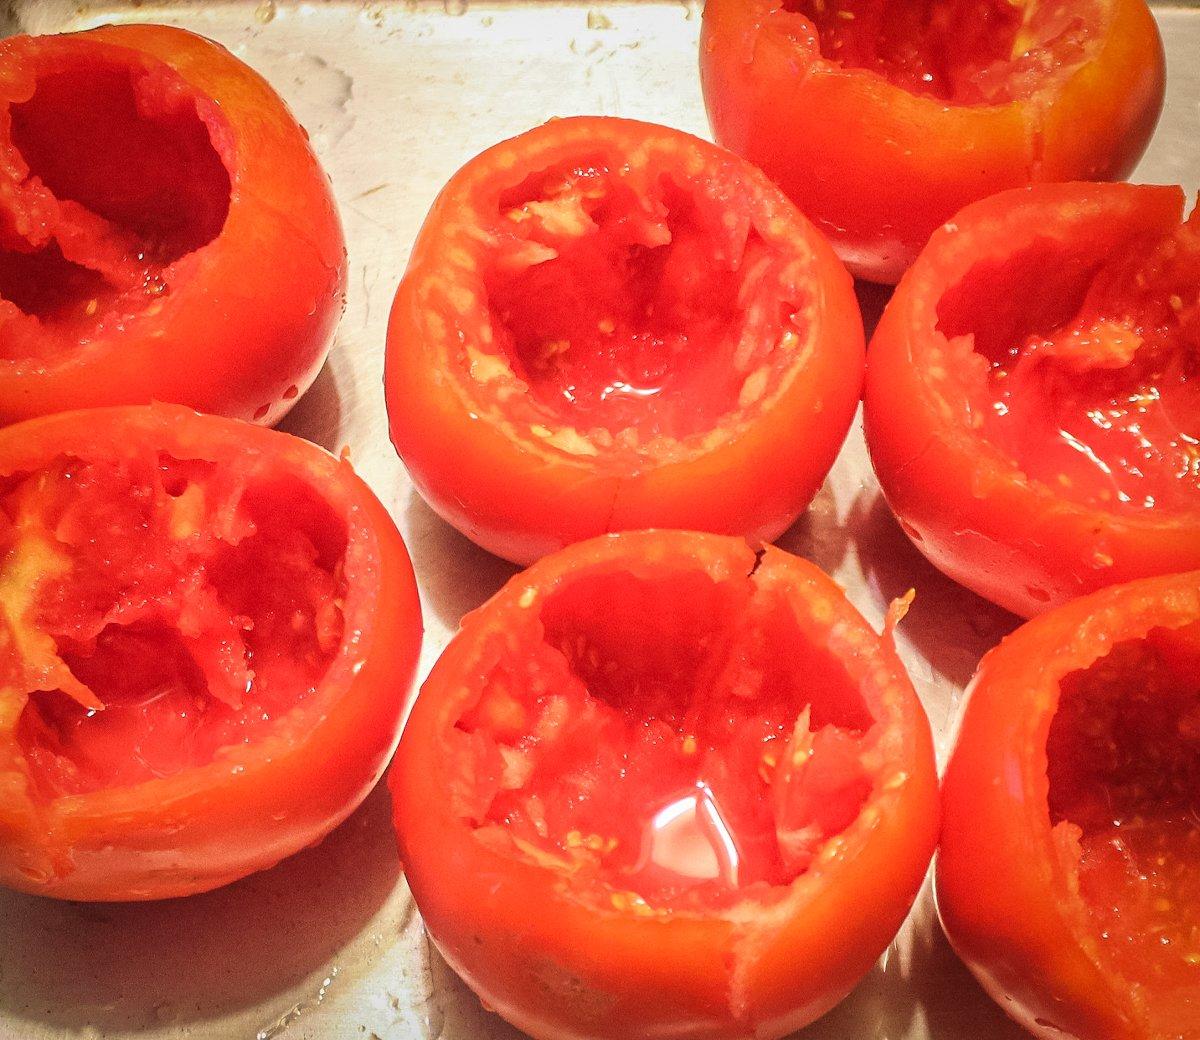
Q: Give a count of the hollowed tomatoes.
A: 7